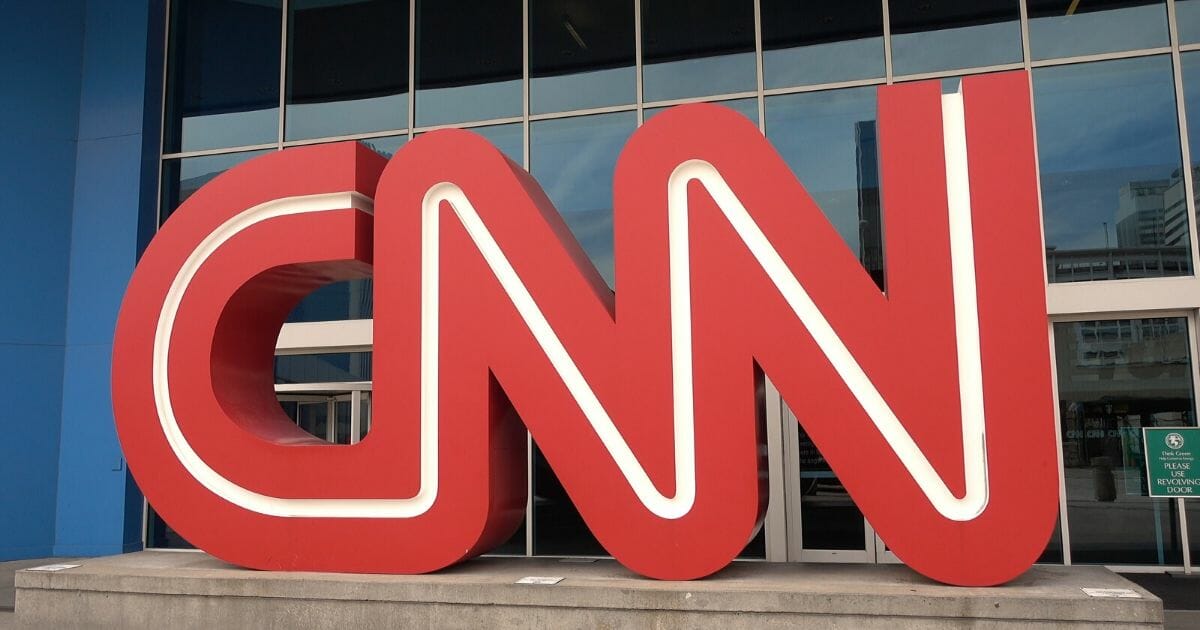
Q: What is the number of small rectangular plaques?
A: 3